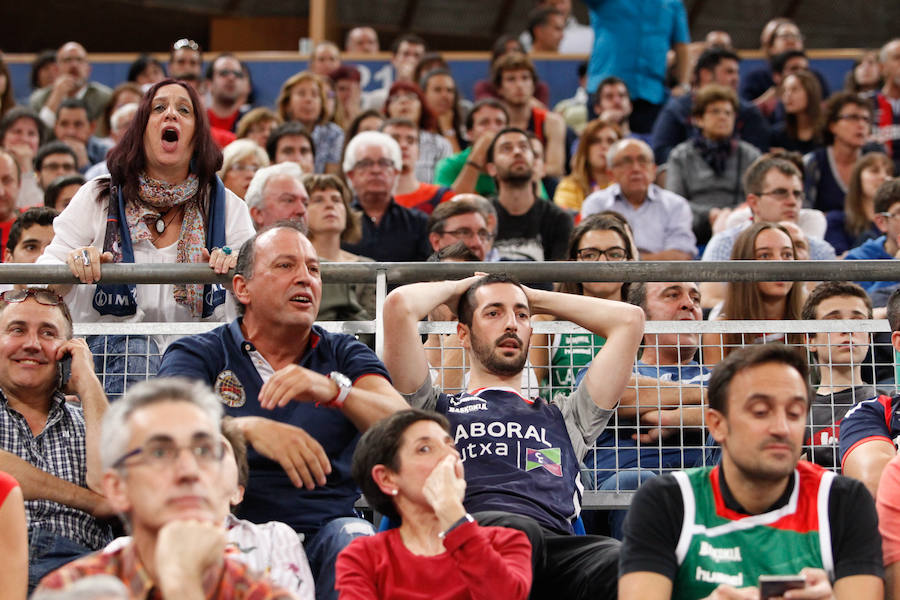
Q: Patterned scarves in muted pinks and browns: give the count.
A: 1